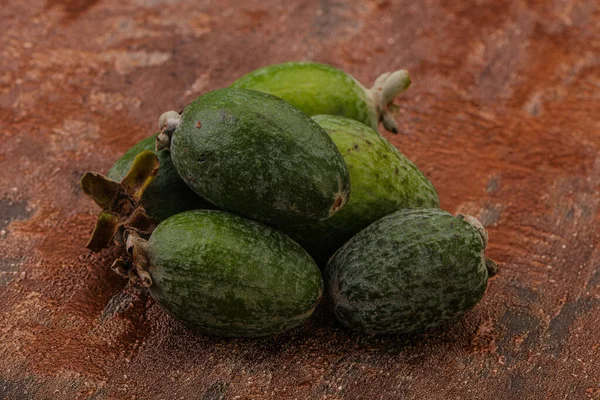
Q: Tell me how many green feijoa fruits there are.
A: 6